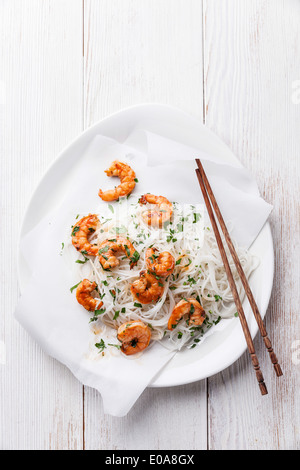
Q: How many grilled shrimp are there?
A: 9